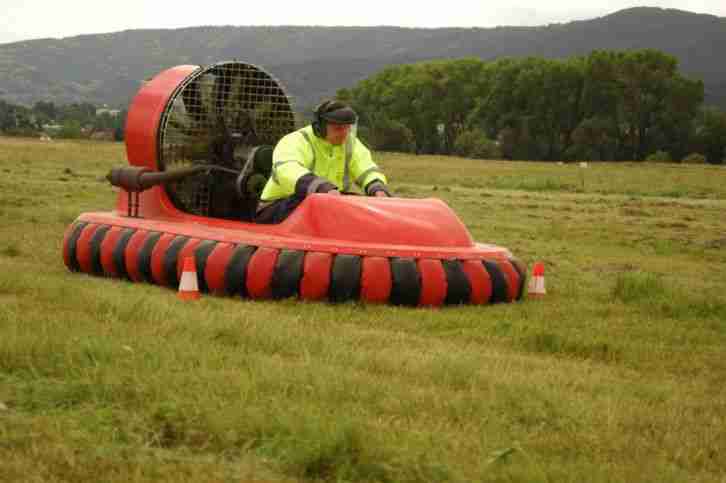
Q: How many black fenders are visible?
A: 13